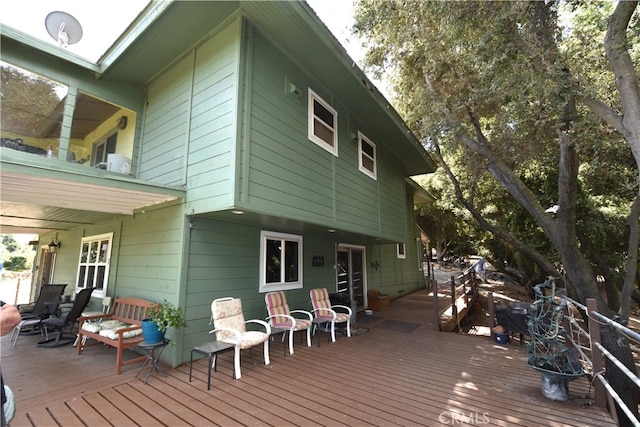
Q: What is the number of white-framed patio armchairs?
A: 3